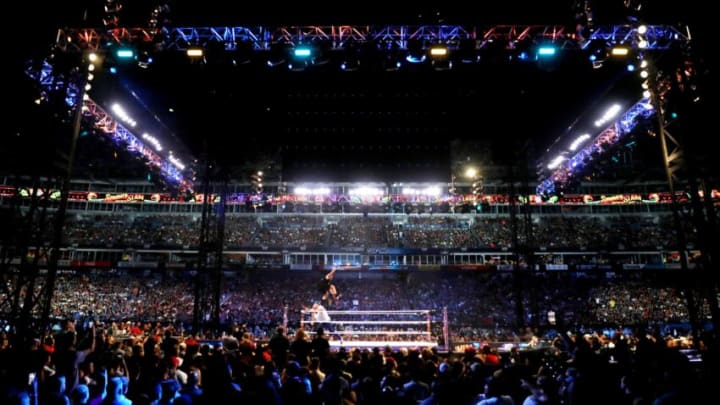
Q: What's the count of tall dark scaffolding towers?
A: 4